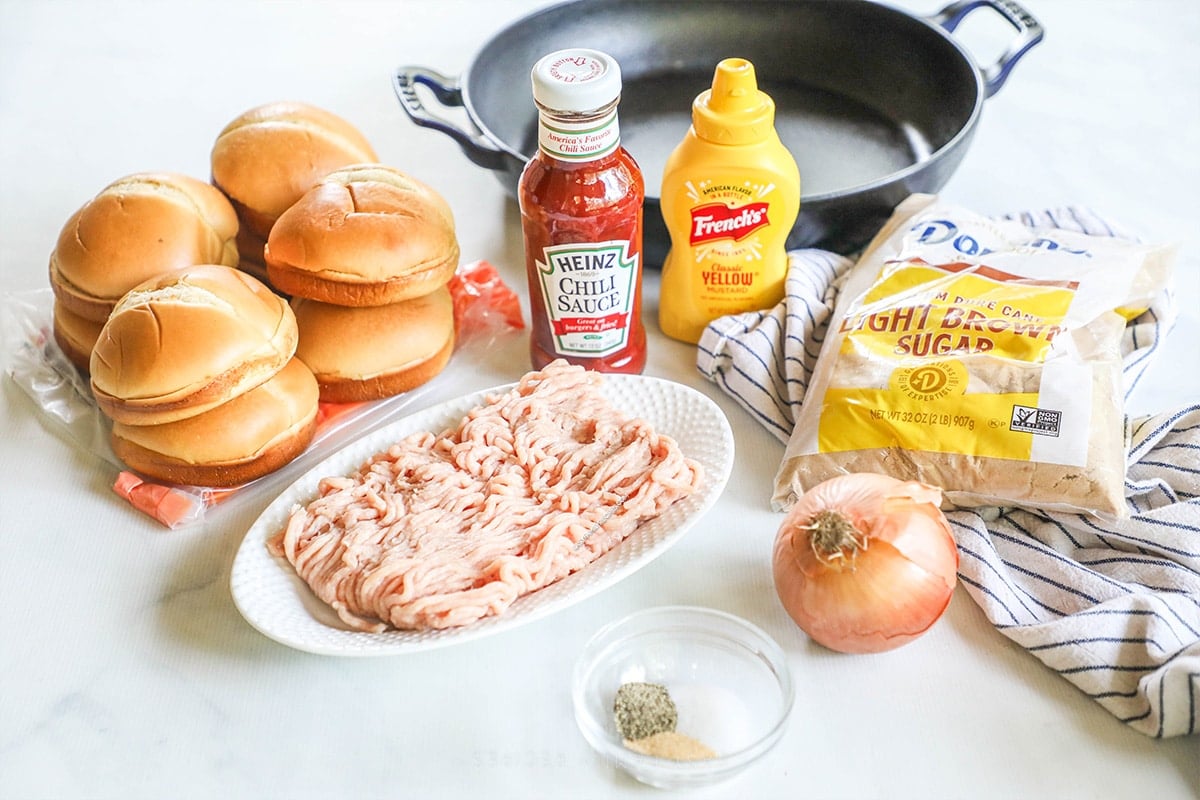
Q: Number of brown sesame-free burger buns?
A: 8